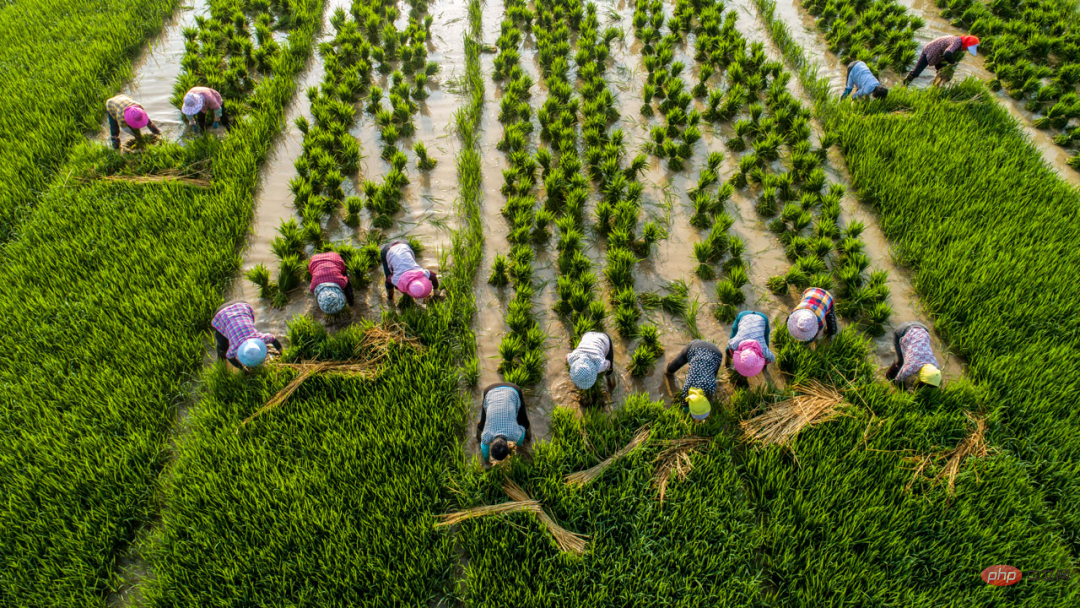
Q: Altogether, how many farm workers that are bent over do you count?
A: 13